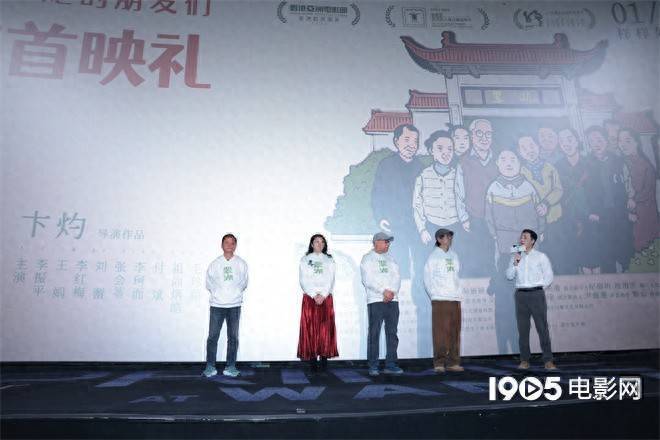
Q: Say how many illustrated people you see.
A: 11